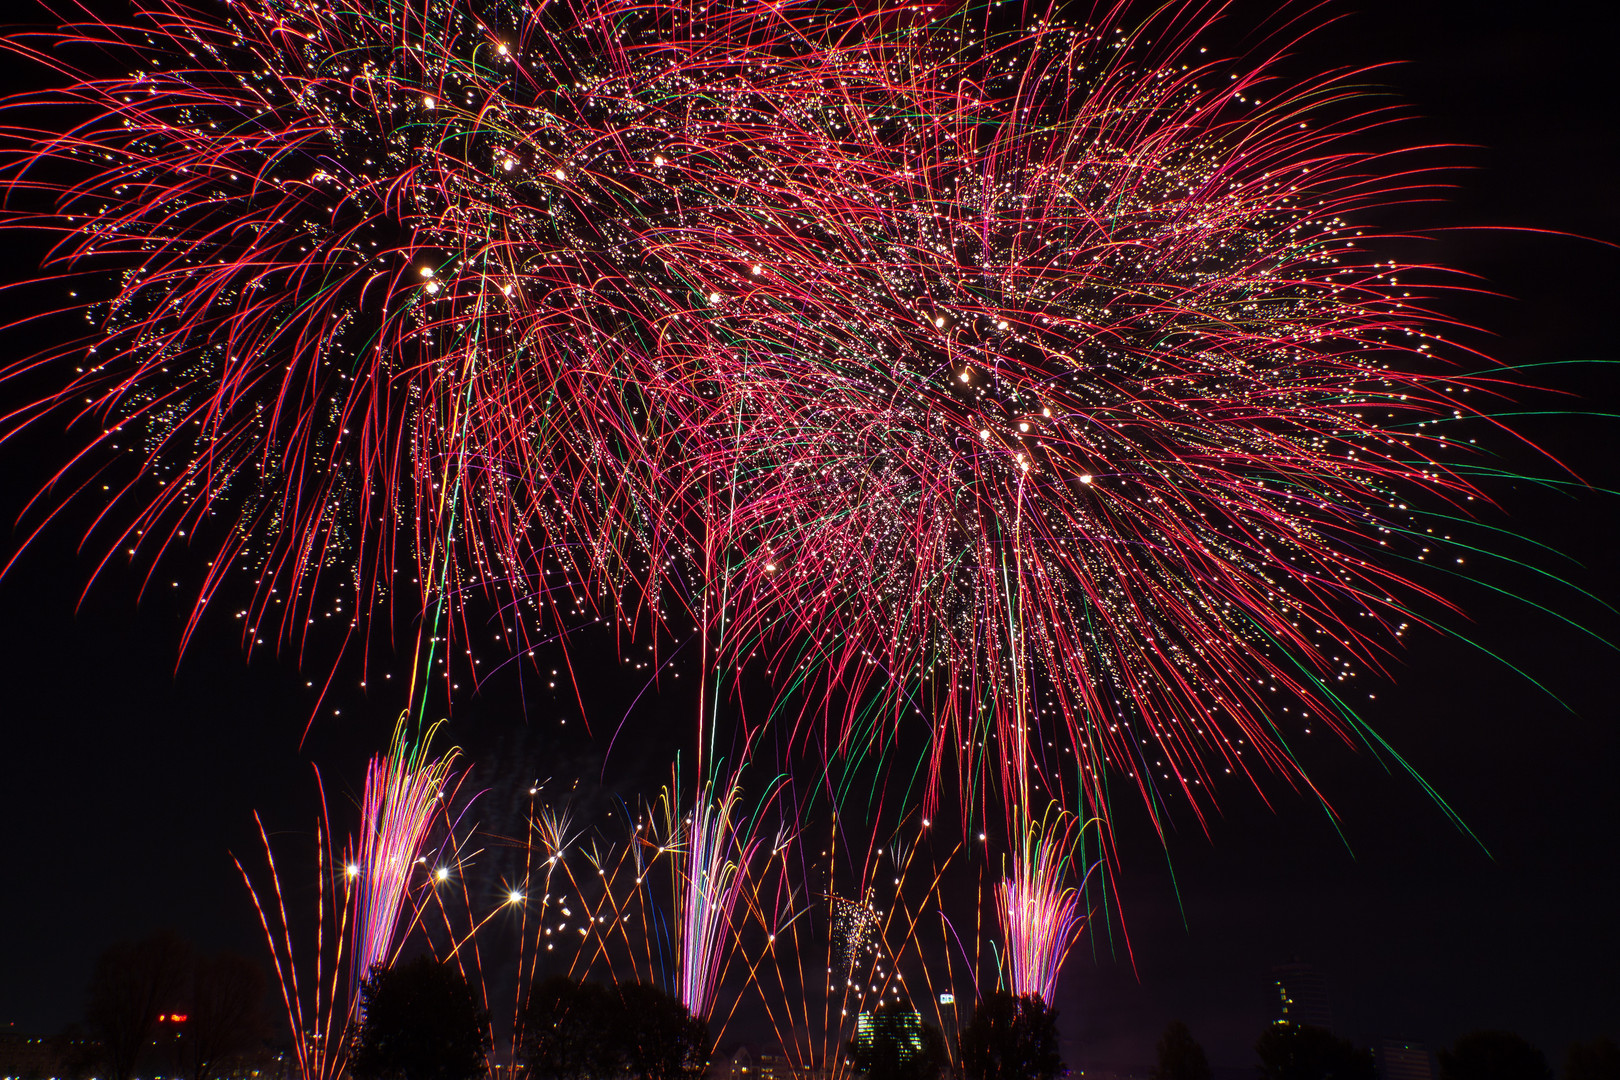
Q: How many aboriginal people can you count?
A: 0